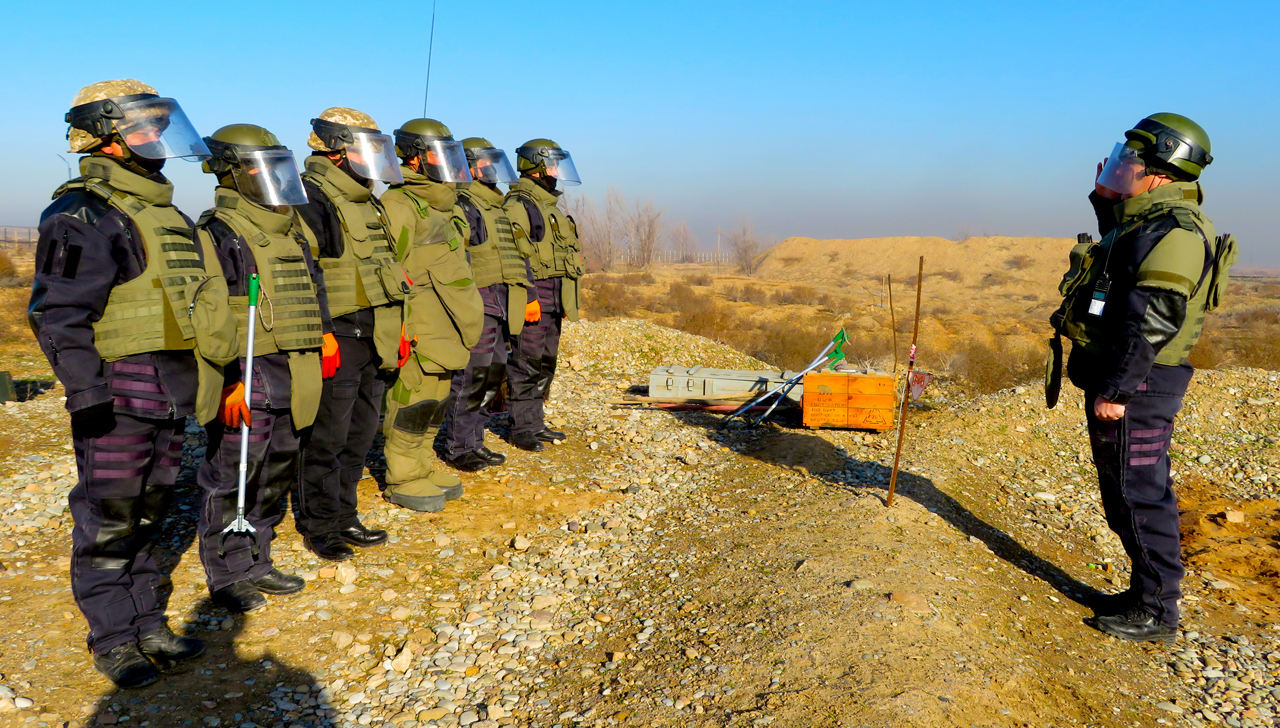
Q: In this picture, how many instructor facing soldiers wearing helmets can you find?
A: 6